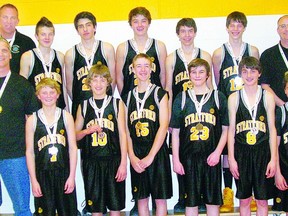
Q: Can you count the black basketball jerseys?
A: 11